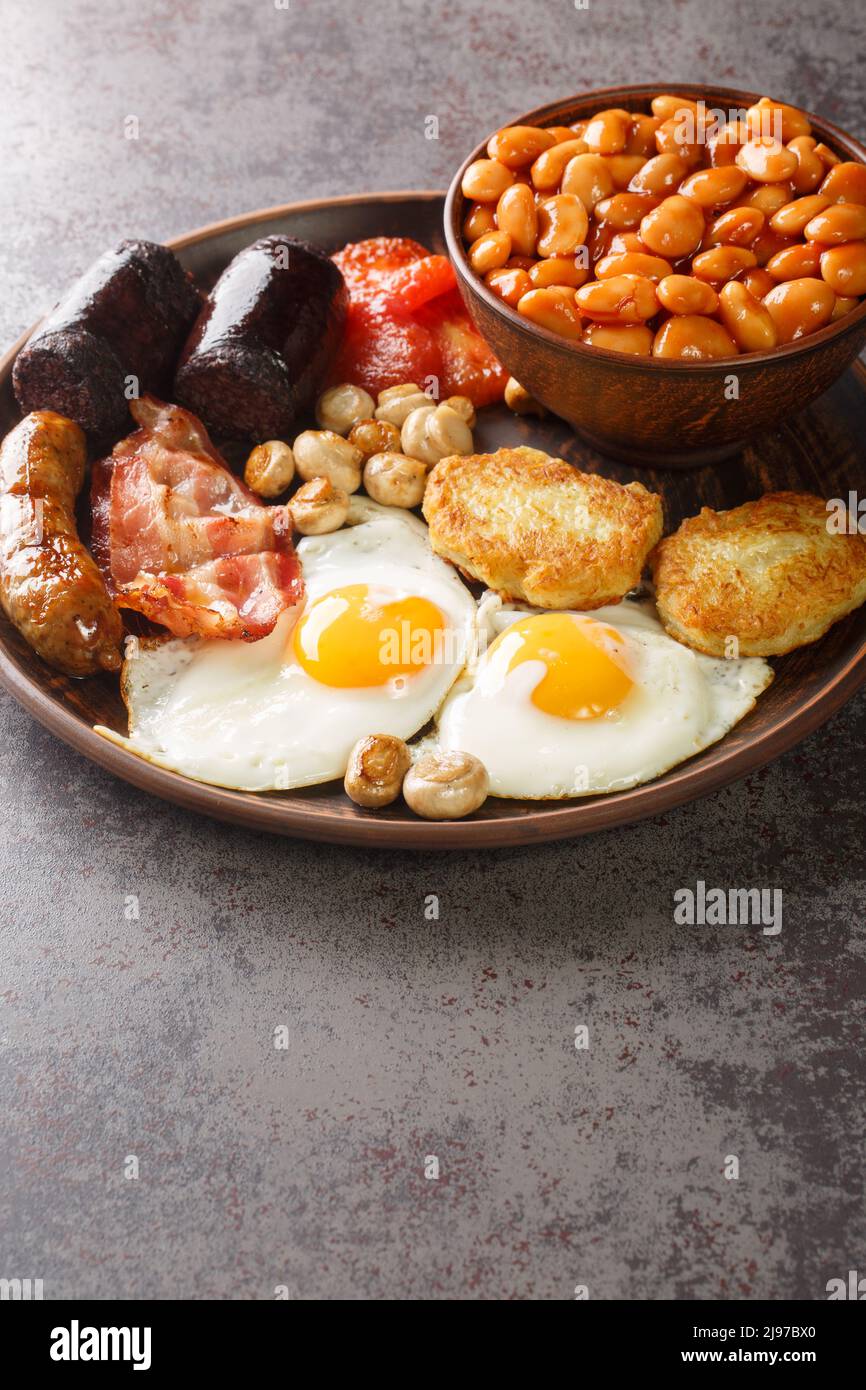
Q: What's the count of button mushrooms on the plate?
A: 12